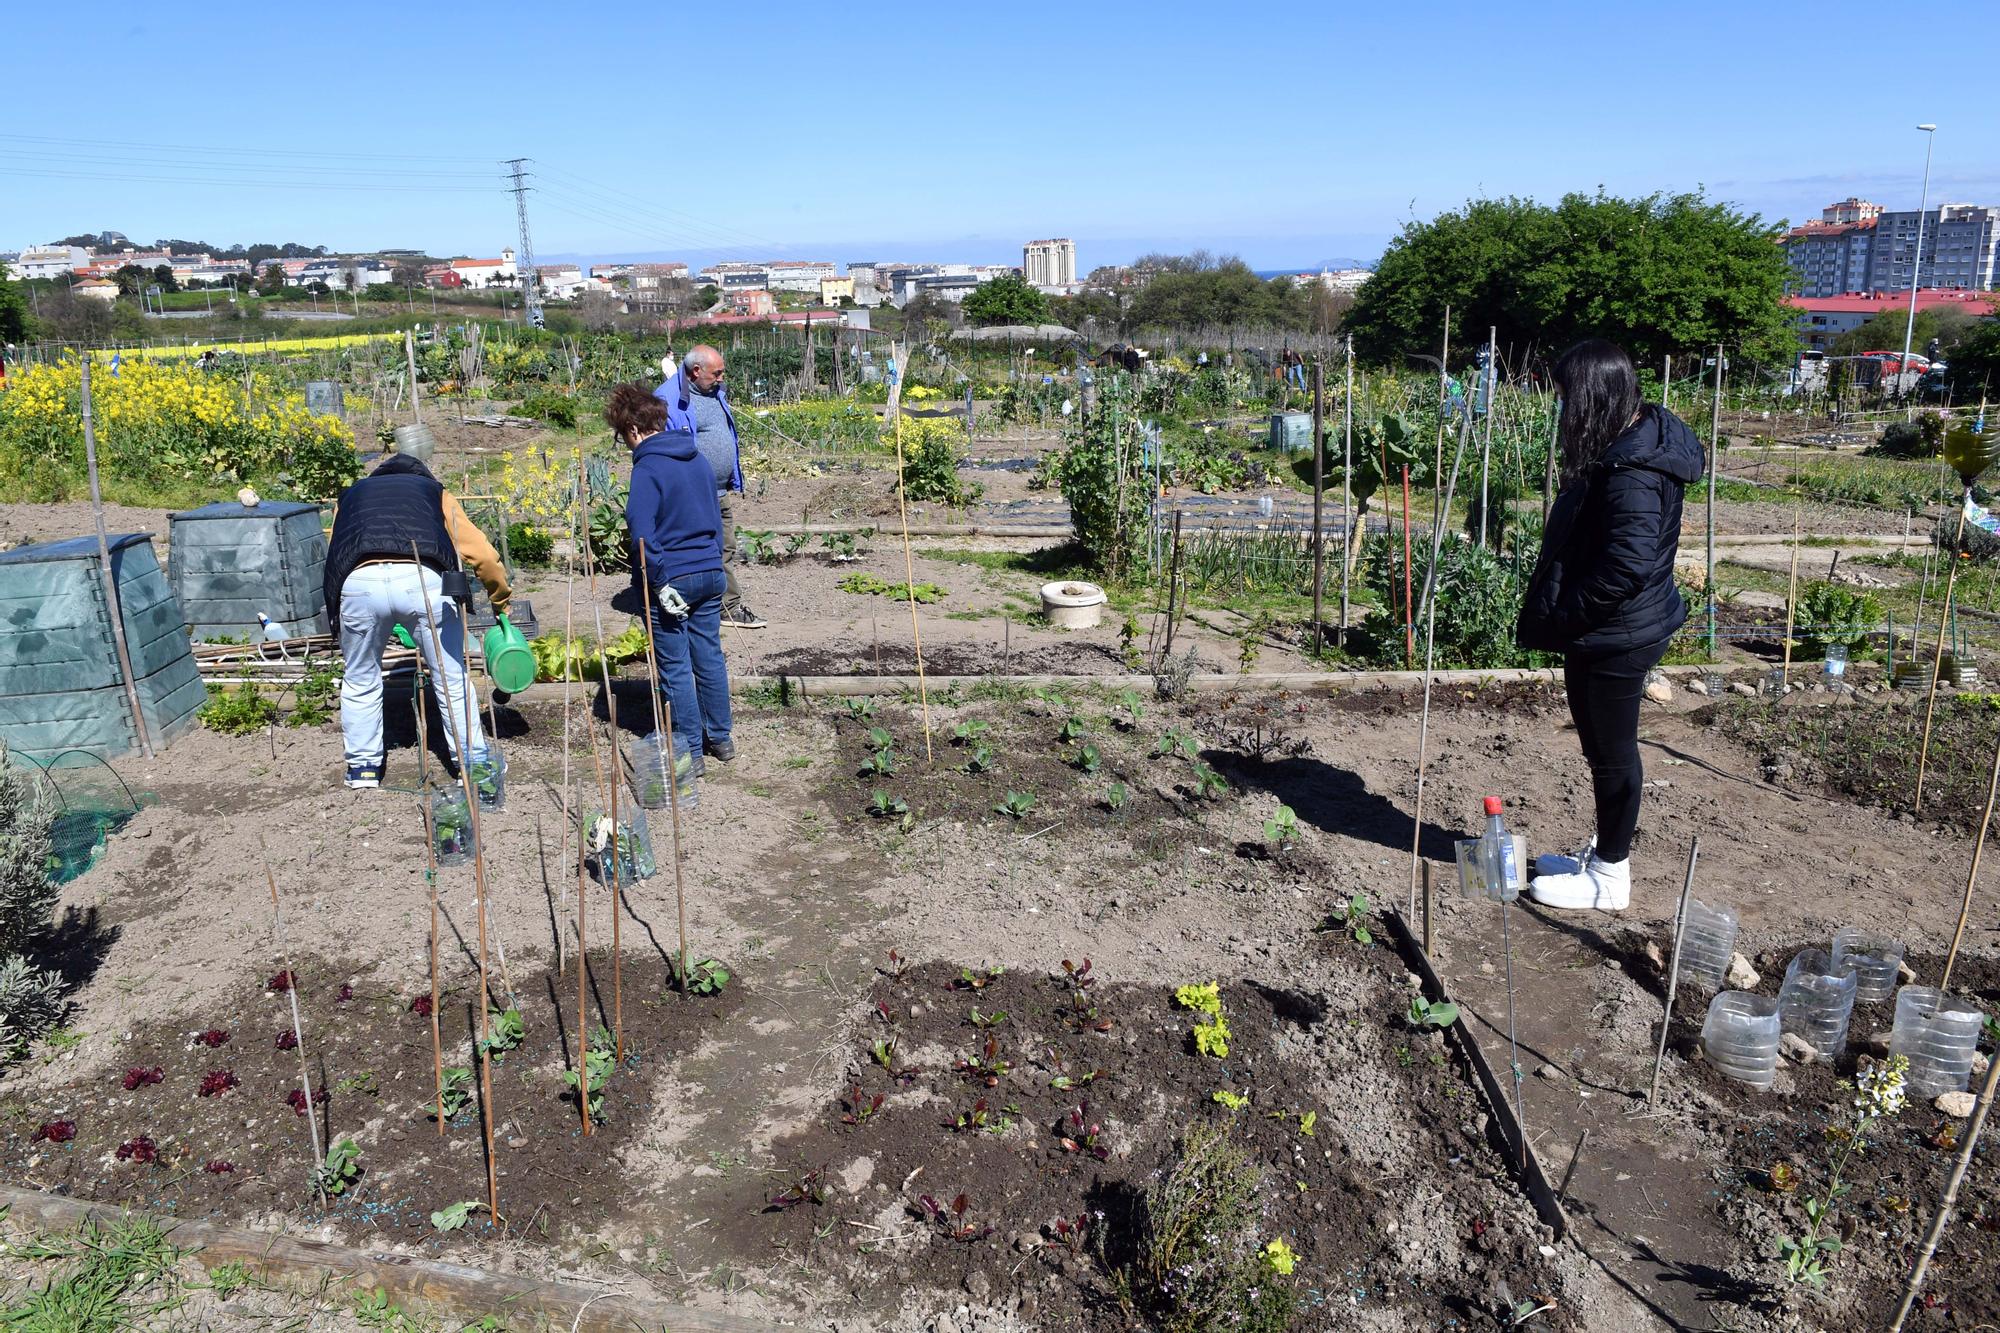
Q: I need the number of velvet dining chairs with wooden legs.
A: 0